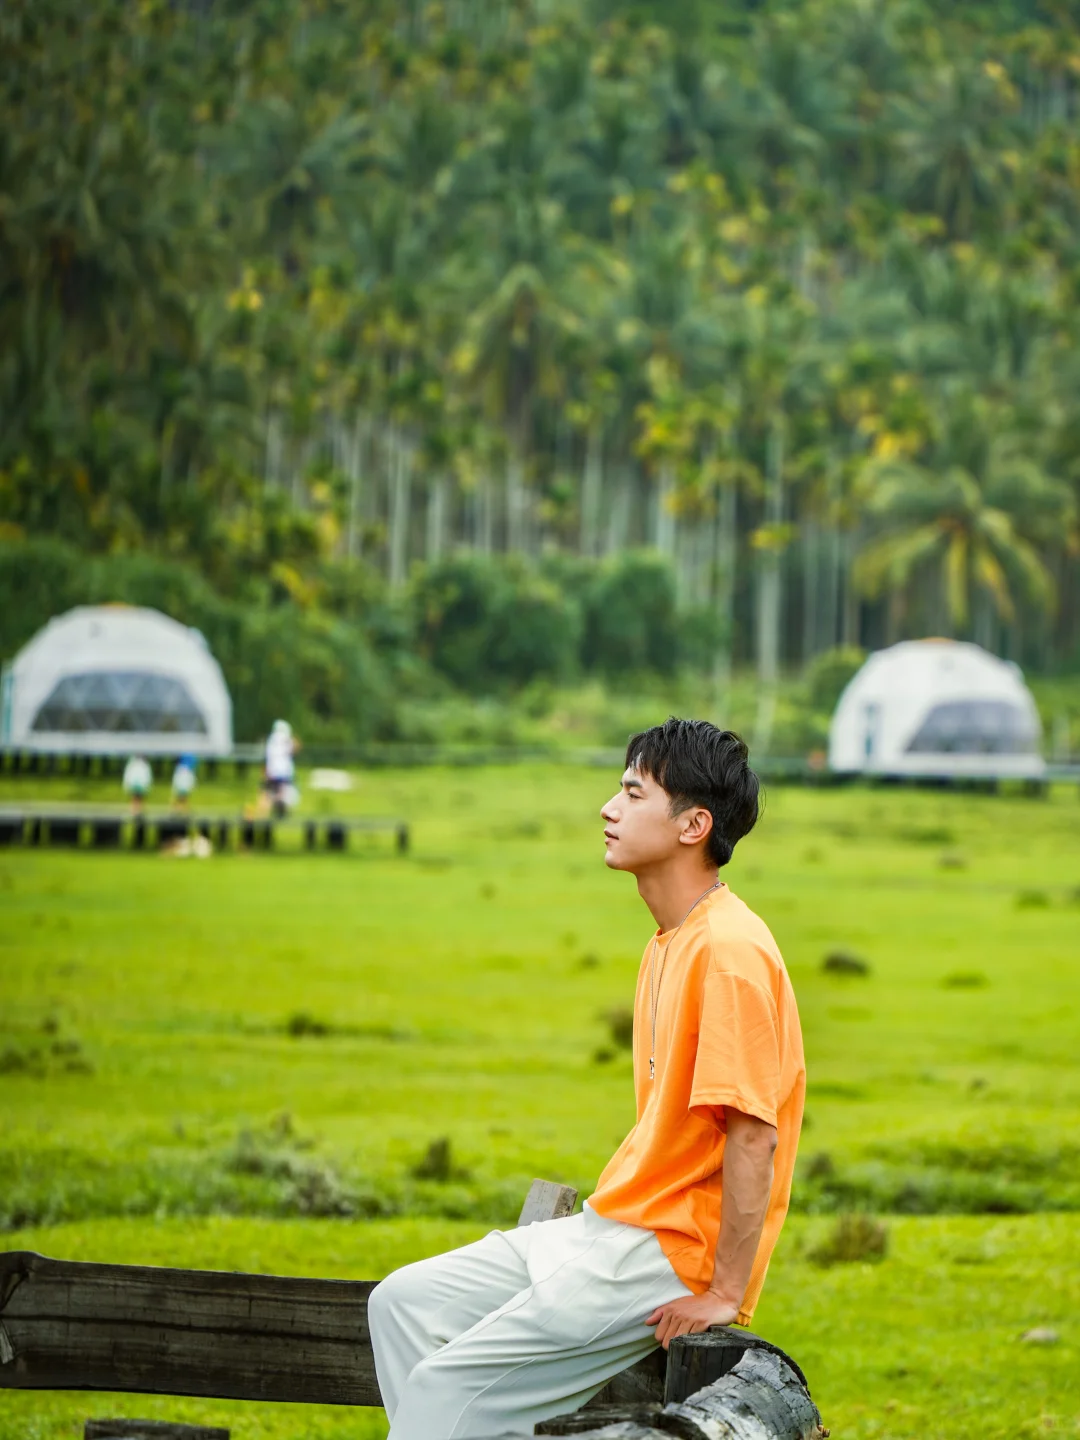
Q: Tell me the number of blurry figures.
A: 3